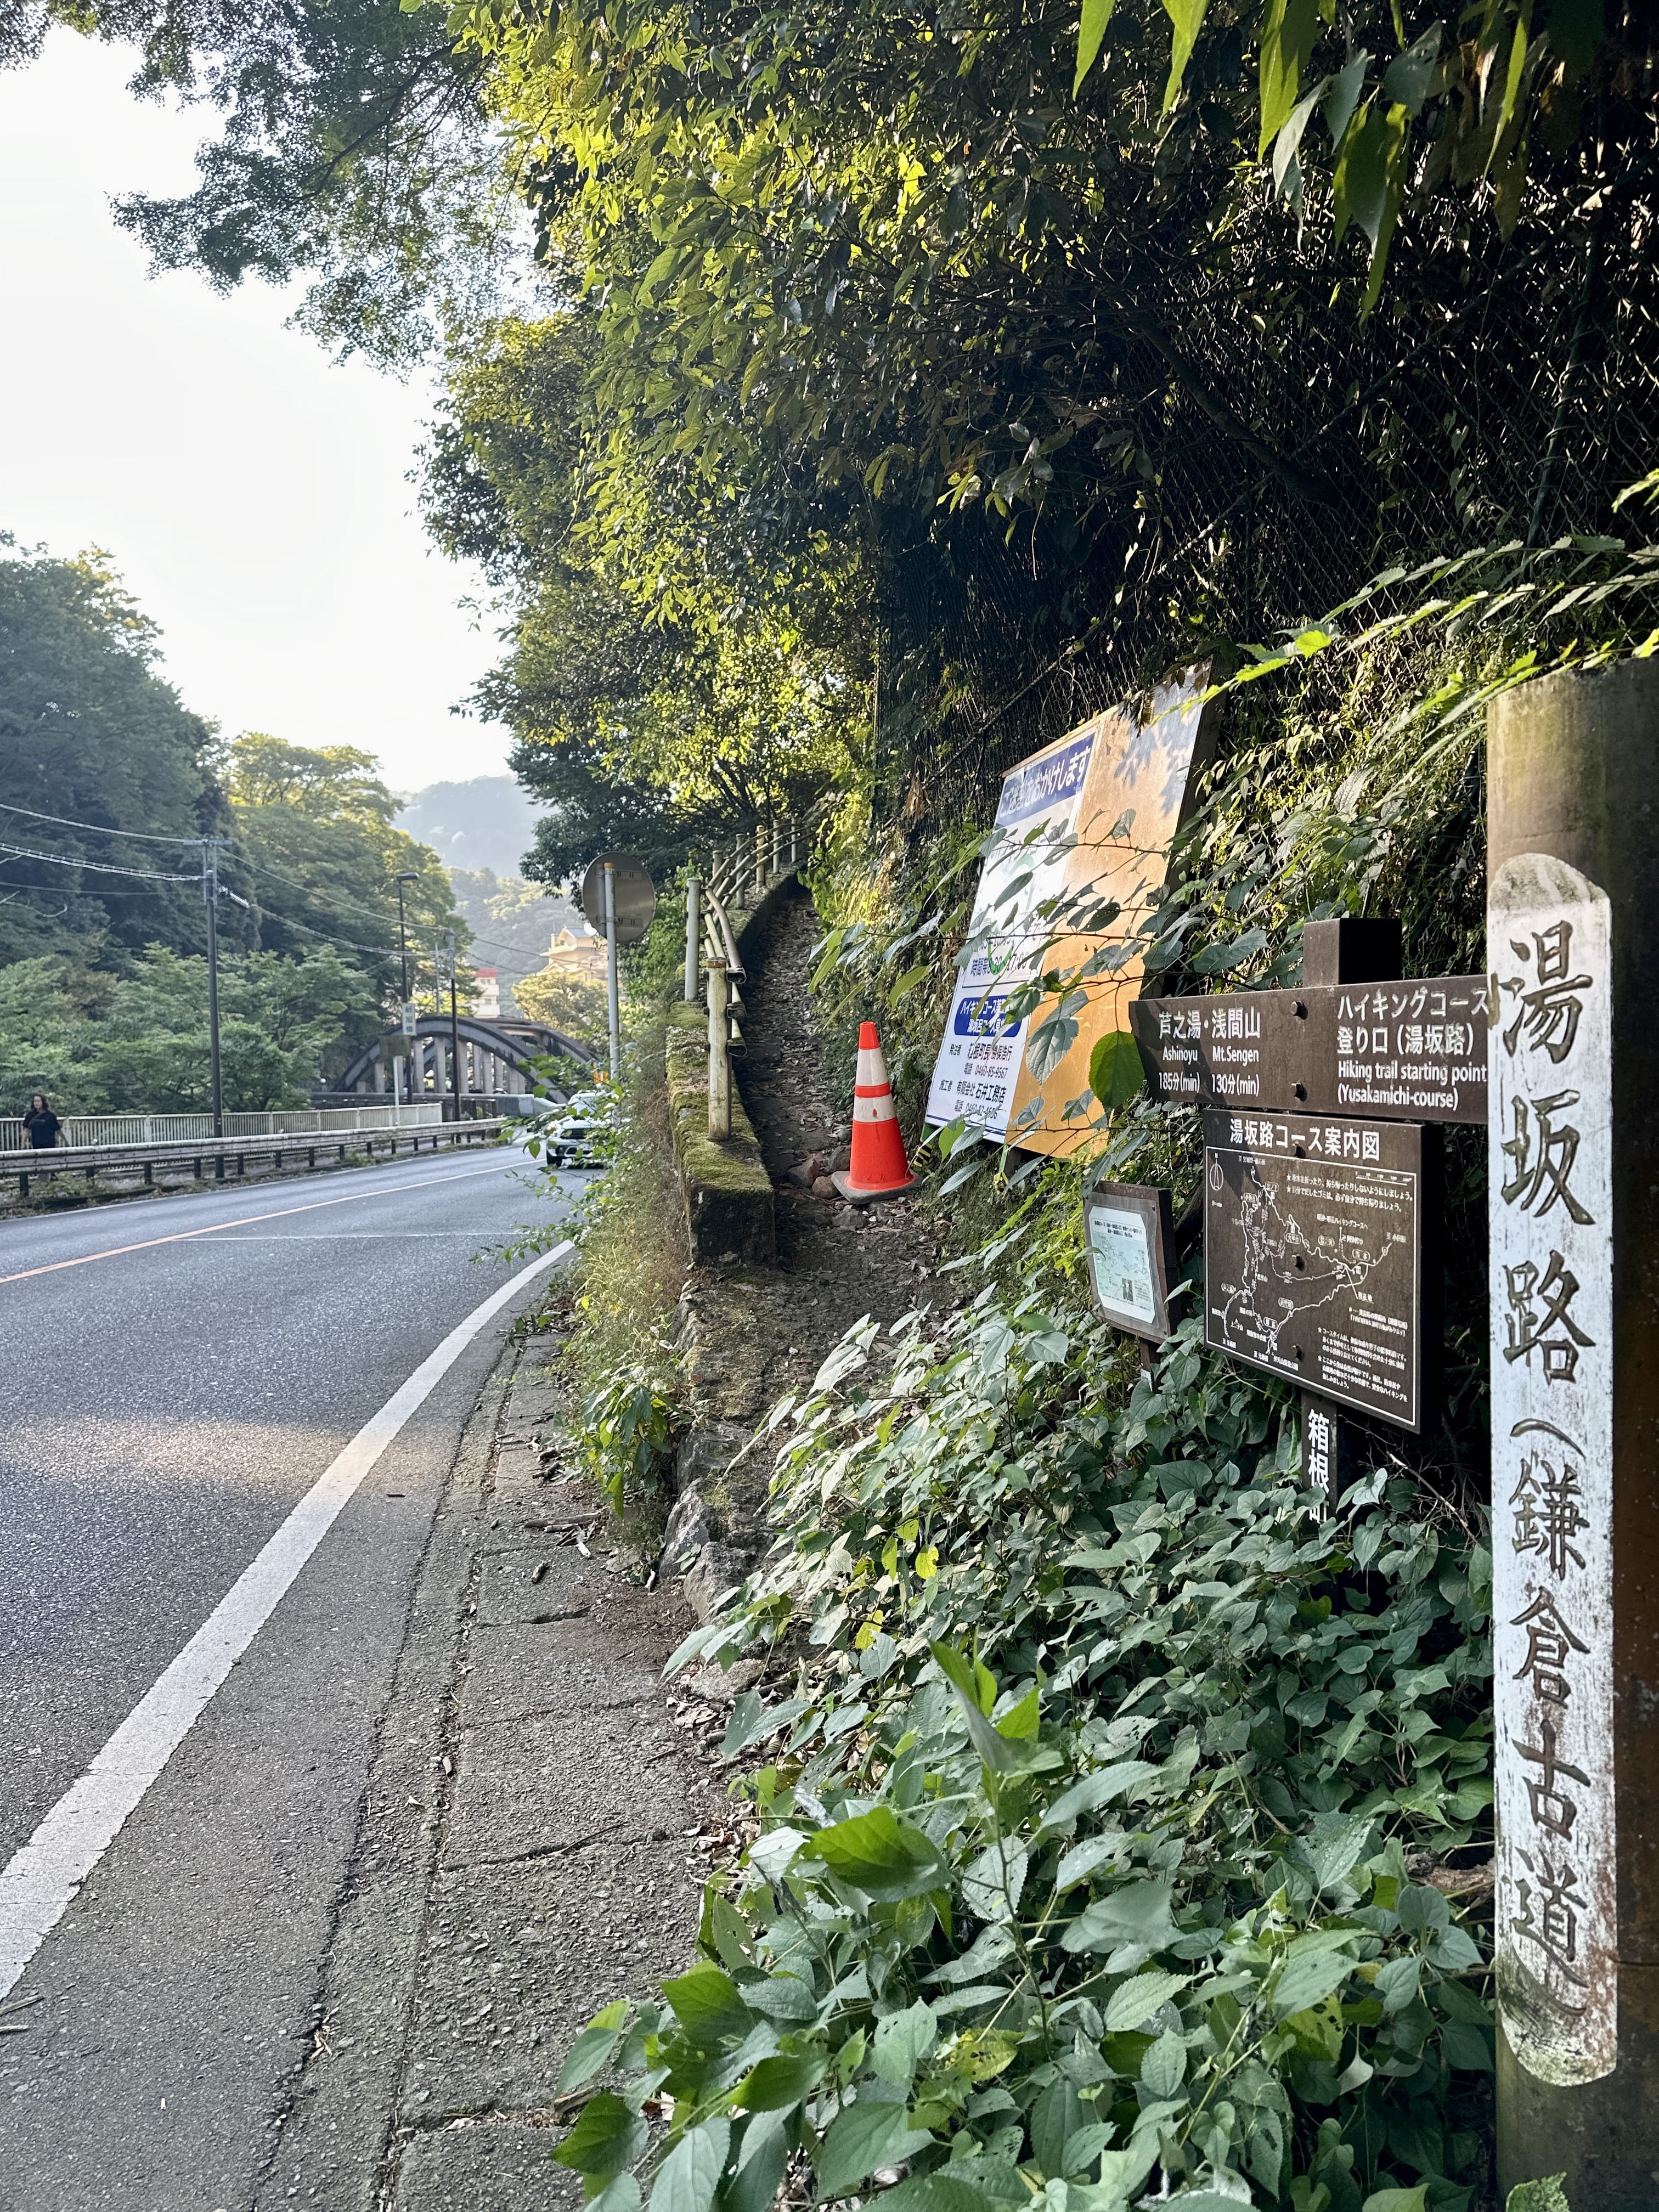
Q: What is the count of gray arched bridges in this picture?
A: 1